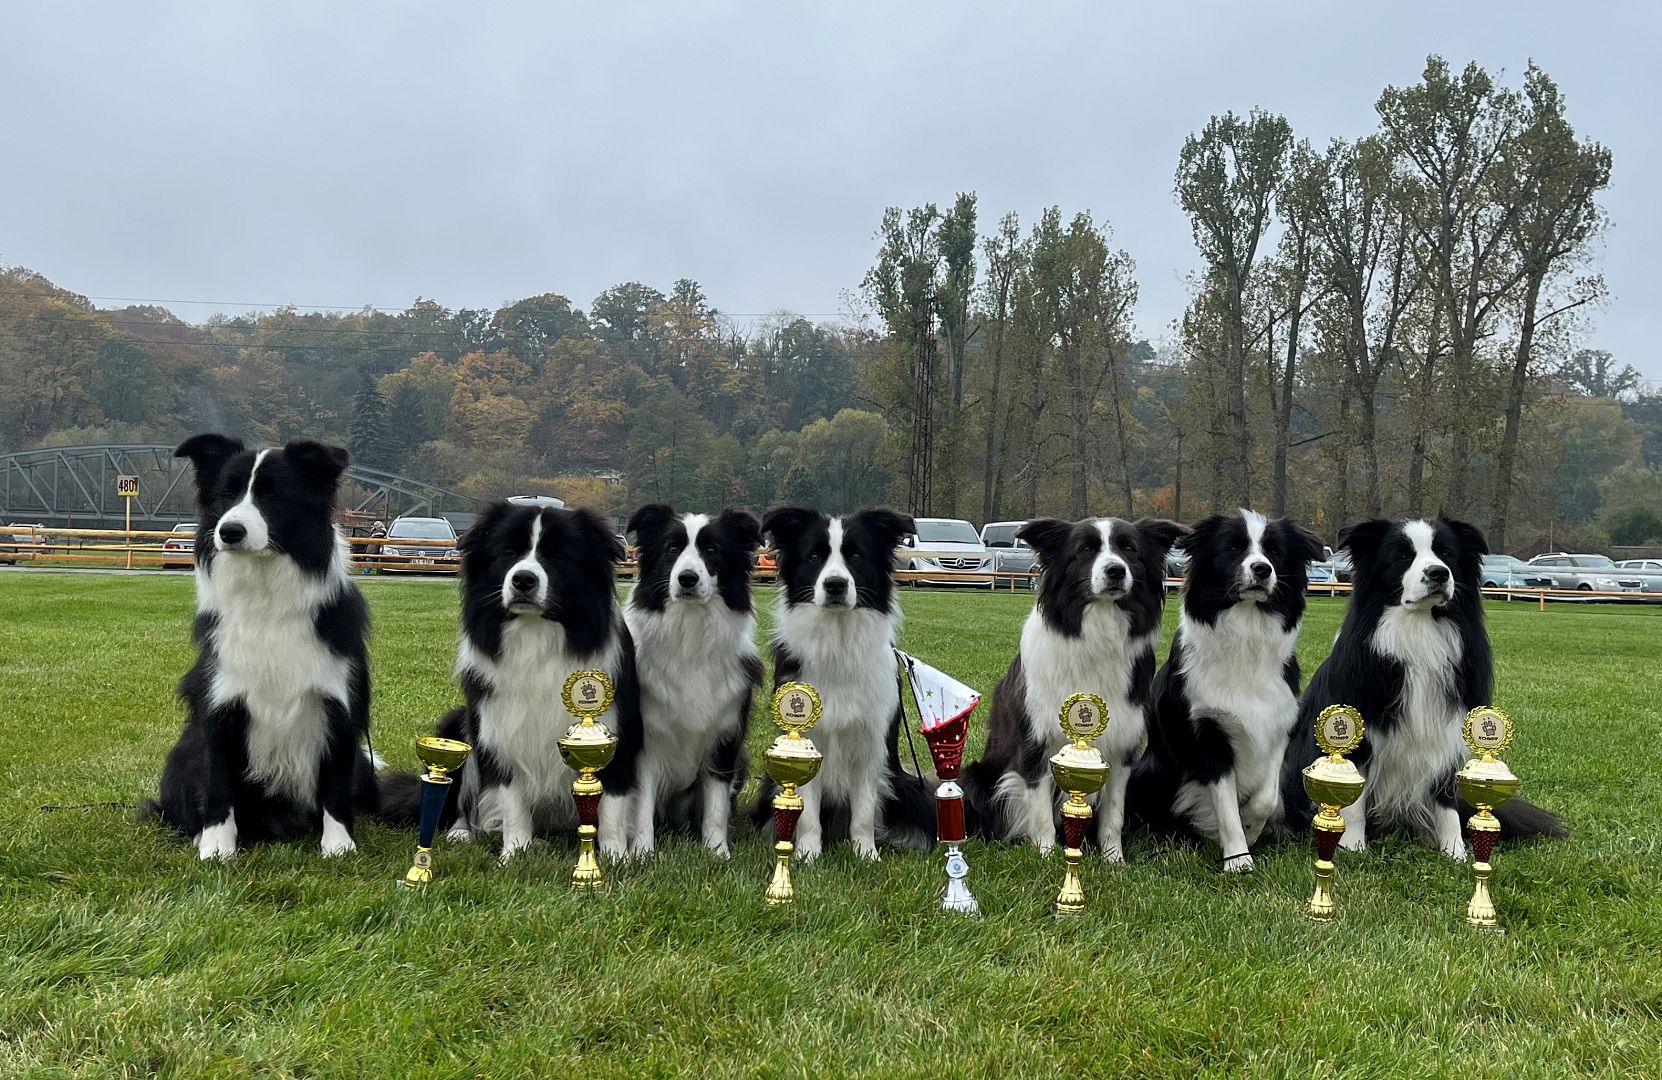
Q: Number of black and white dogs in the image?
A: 7